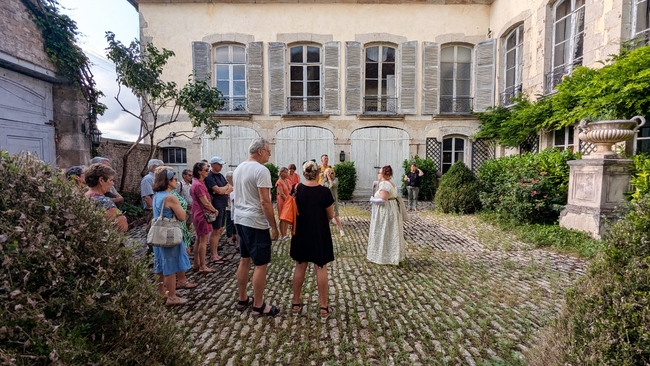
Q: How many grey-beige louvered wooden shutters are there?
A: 8